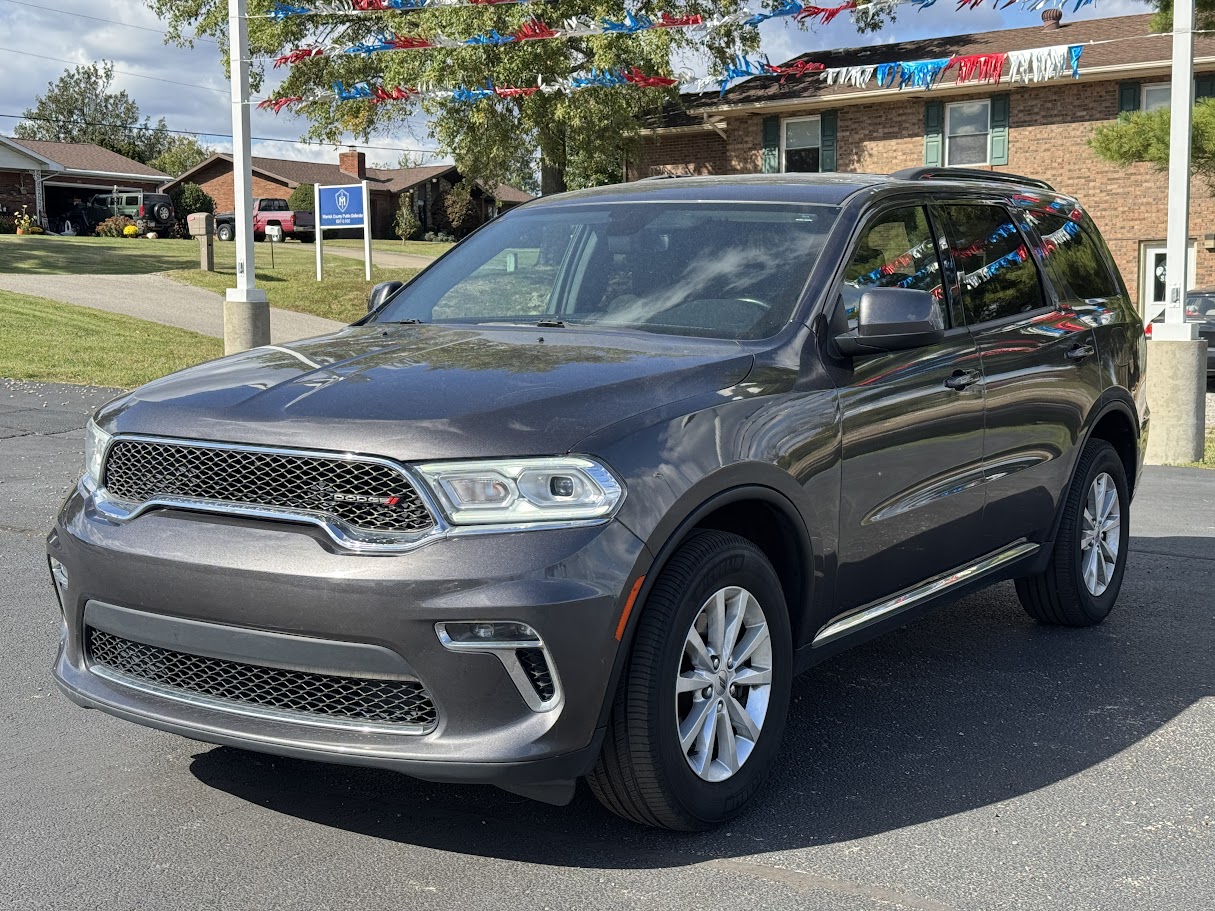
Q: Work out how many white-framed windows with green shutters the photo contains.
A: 3